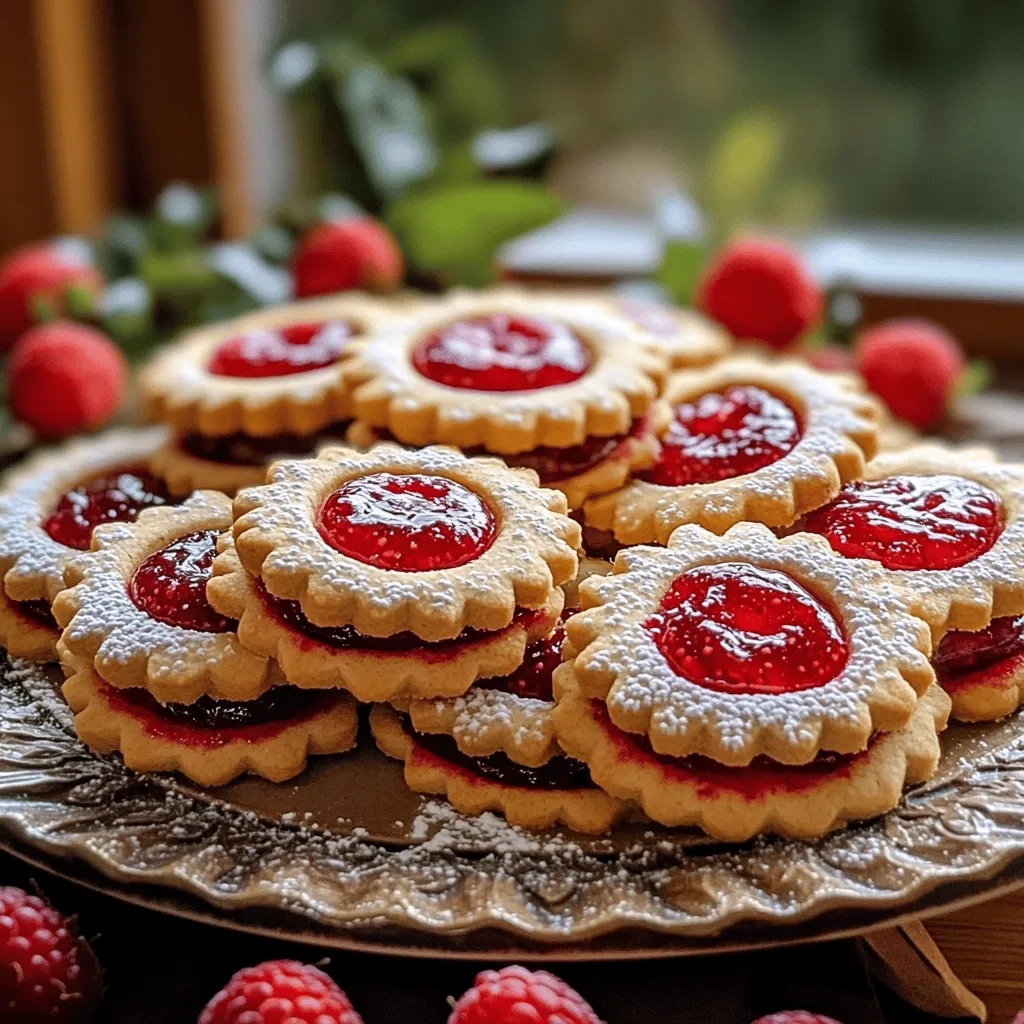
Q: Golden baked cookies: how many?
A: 10